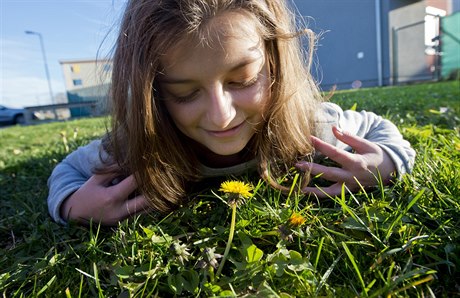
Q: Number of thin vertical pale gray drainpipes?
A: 1